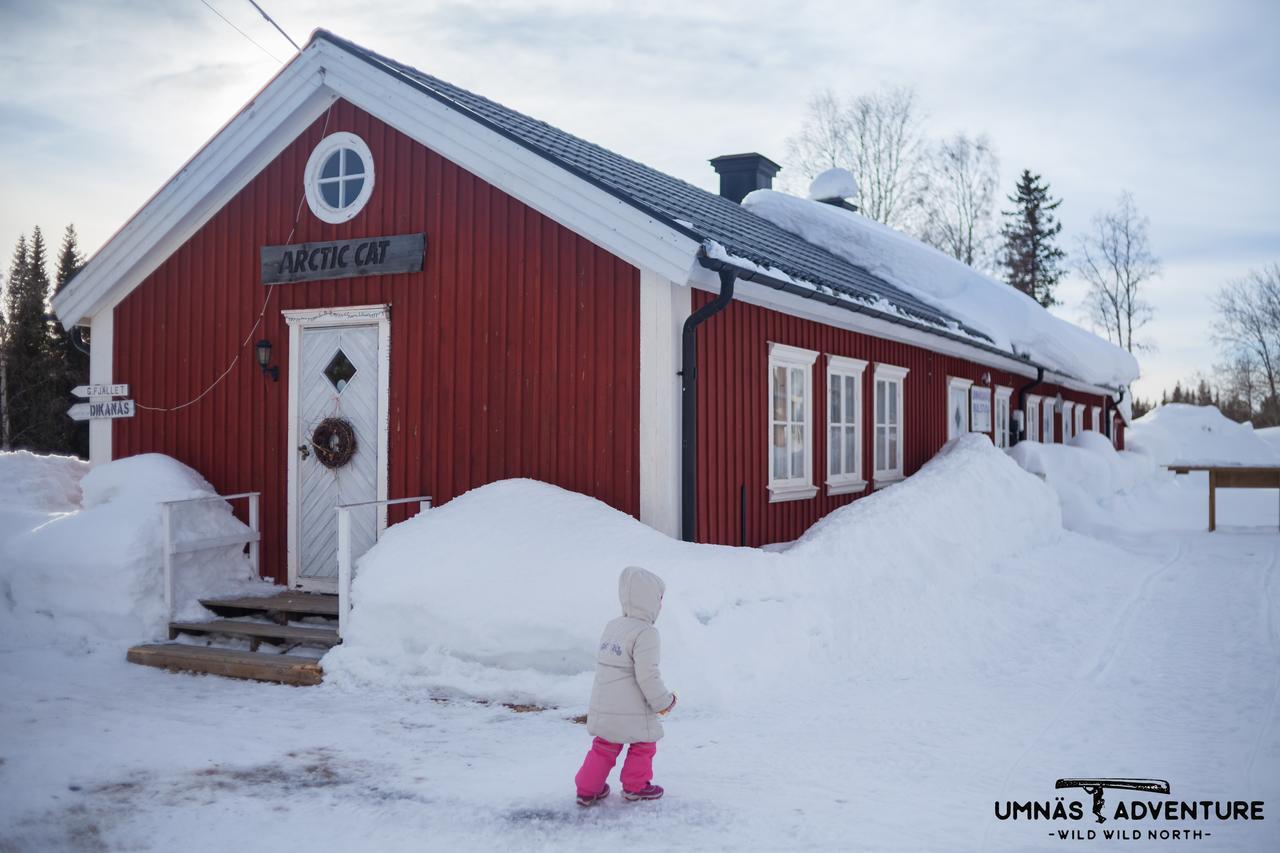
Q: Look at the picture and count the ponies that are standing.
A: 0